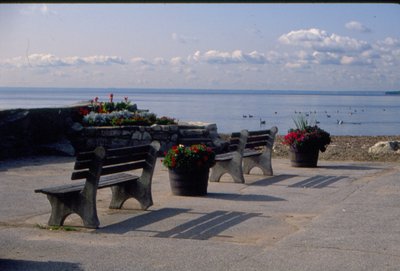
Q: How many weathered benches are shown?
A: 2